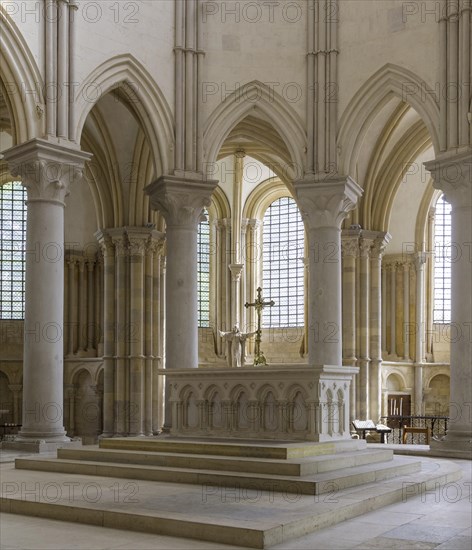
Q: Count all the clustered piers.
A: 2